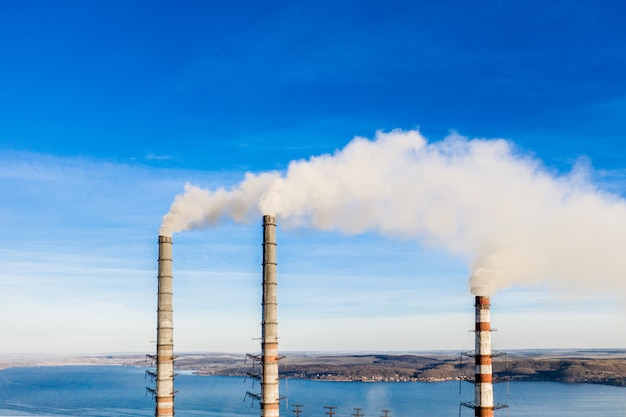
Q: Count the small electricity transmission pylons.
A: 4